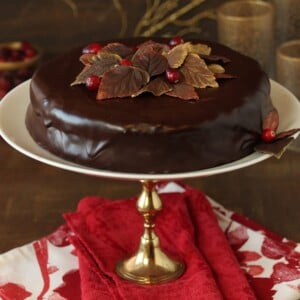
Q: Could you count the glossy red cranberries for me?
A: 6